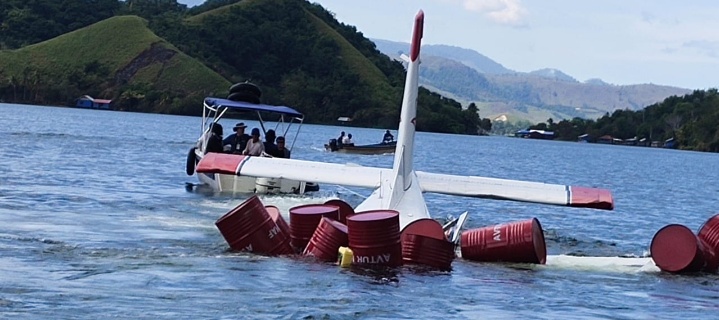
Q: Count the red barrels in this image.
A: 11